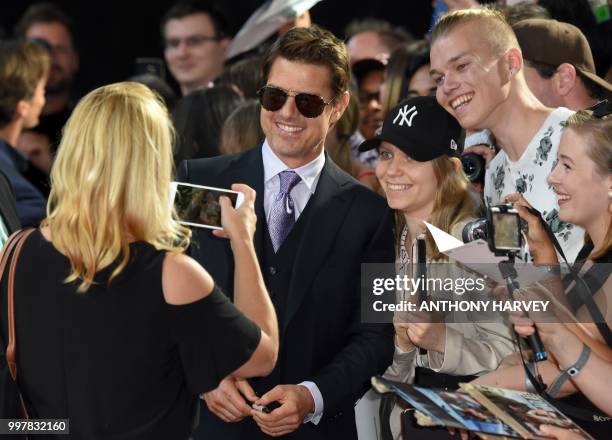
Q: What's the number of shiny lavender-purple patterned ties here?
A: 1